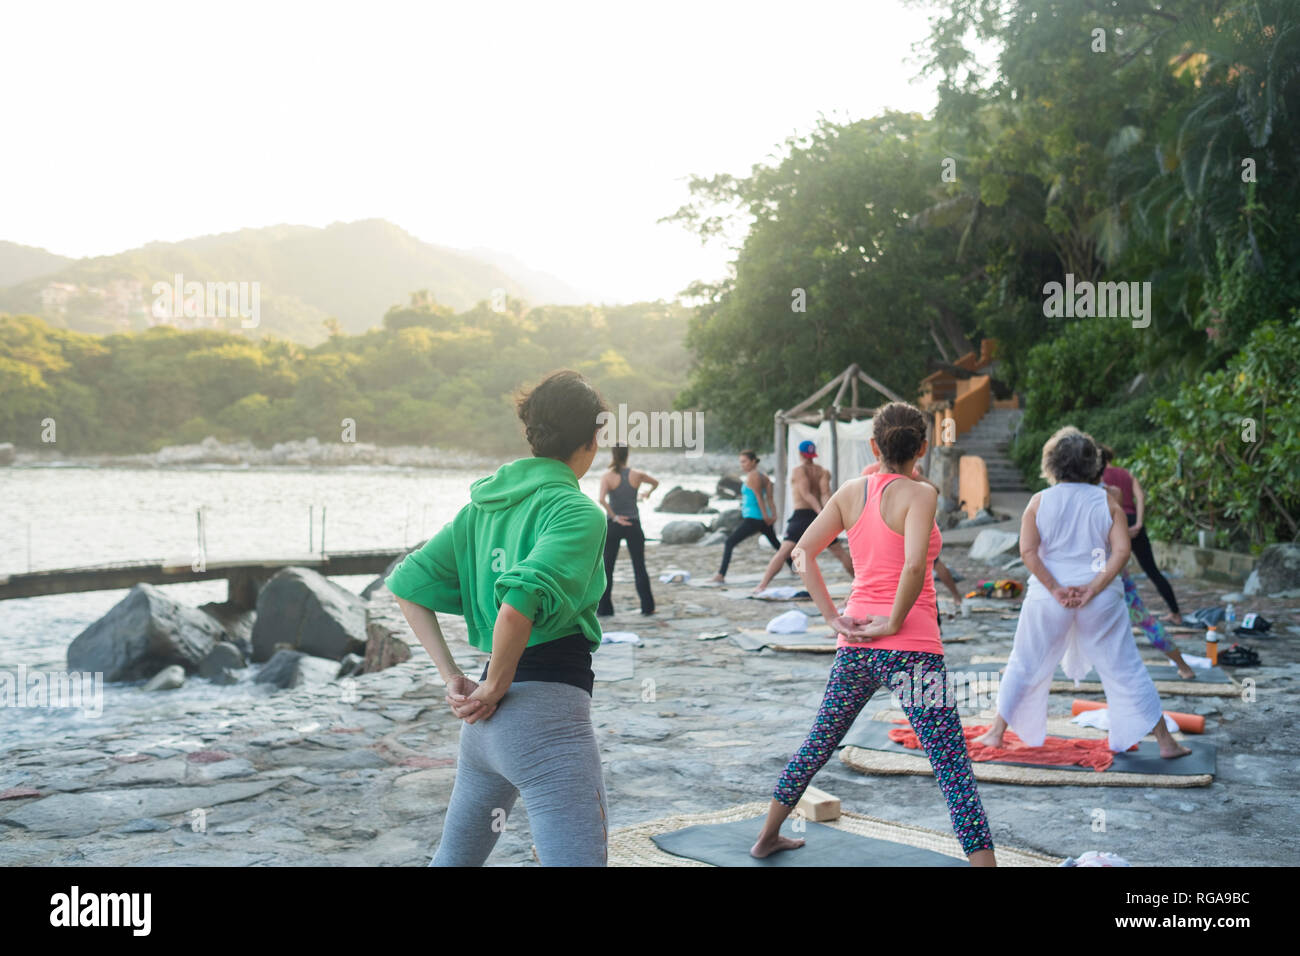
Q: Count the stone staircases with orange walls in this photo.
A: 1